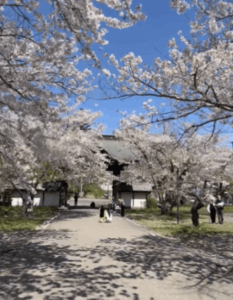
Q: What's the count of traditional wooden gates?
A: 1